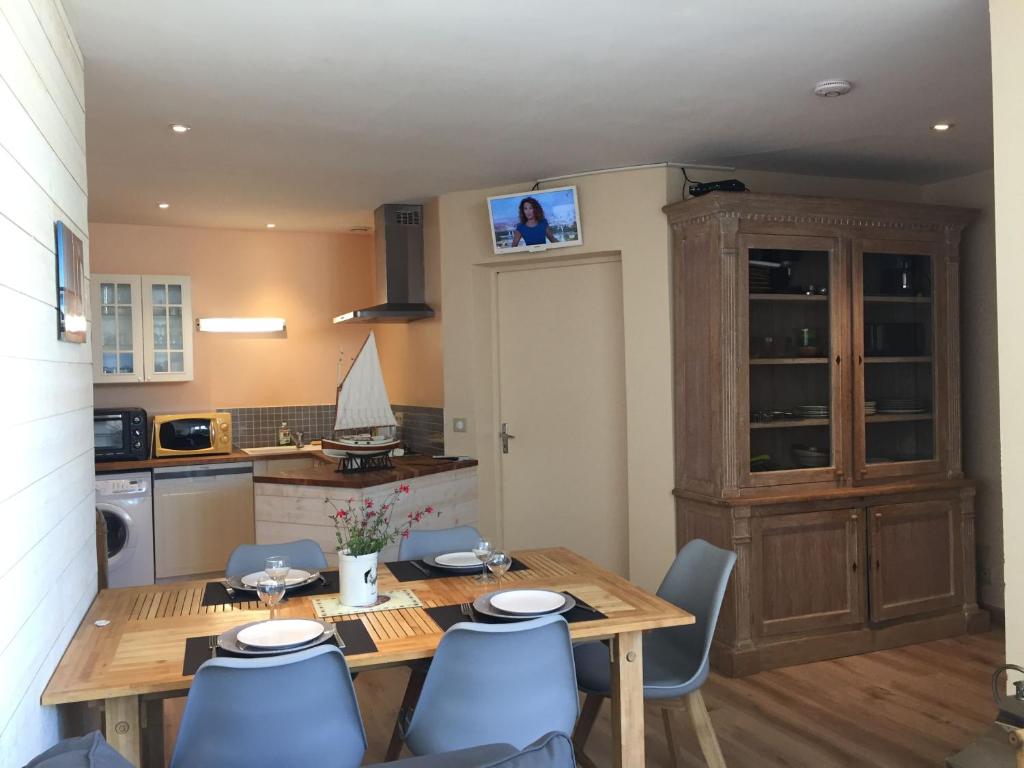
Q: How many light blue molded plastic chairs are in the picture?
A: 5